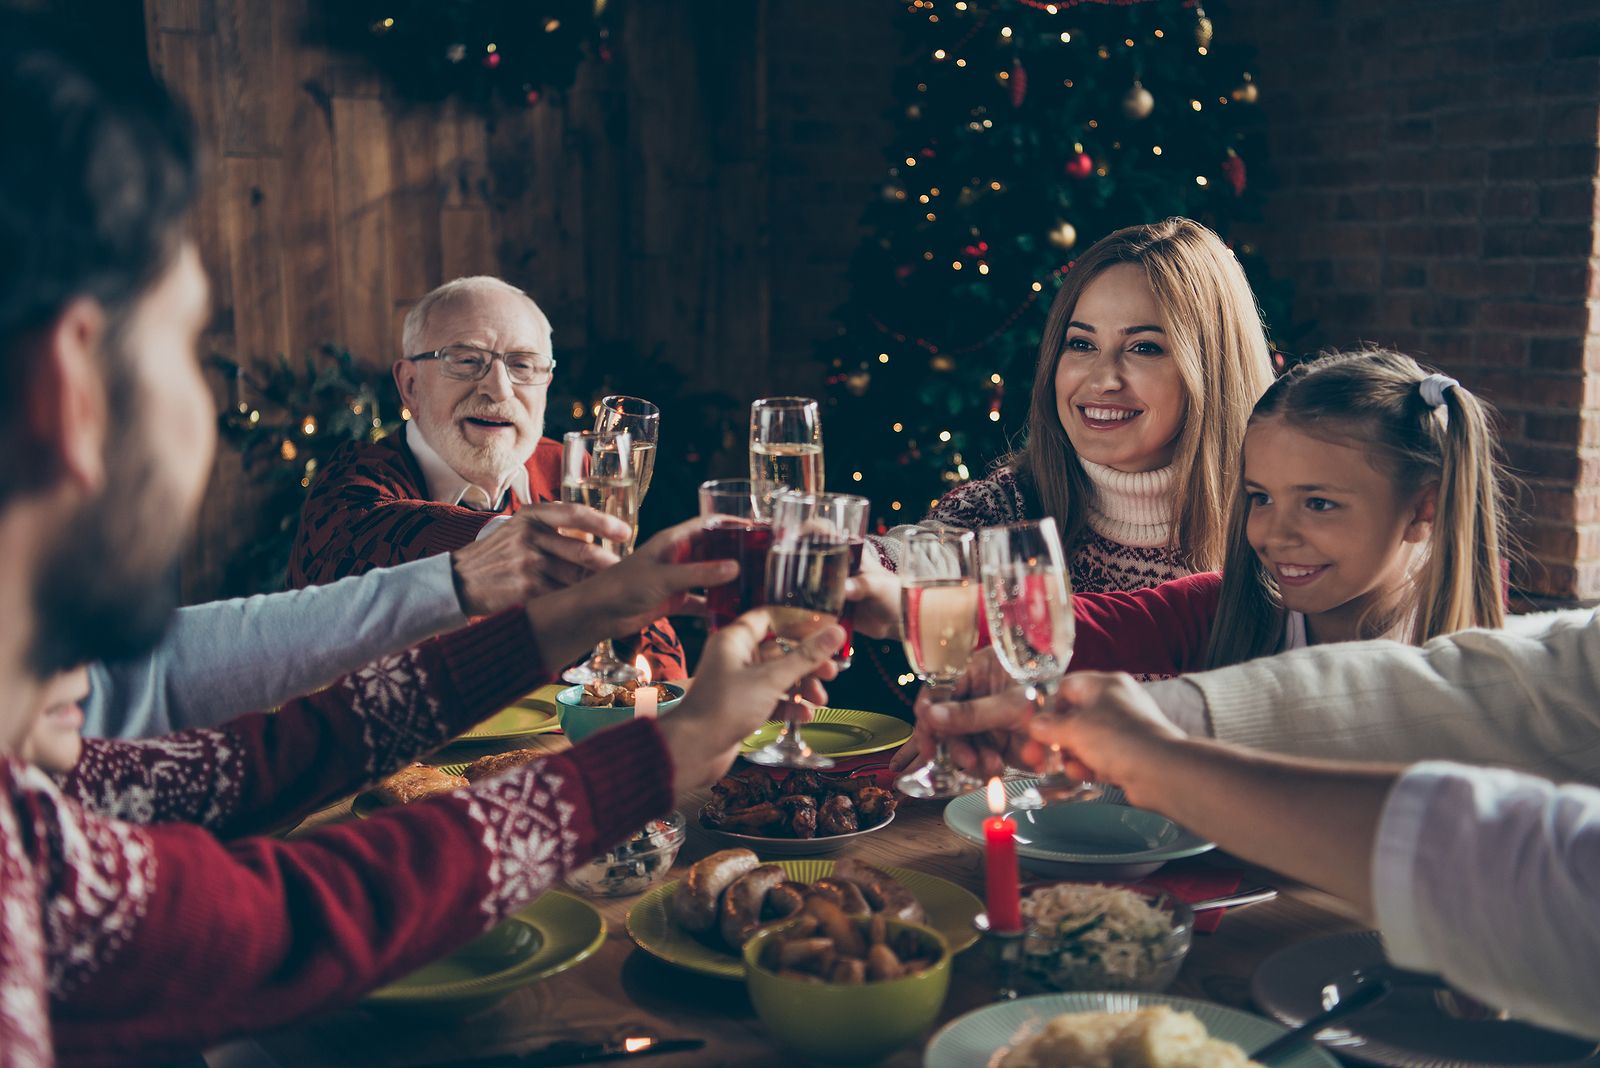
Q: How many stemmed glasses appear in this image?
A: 6